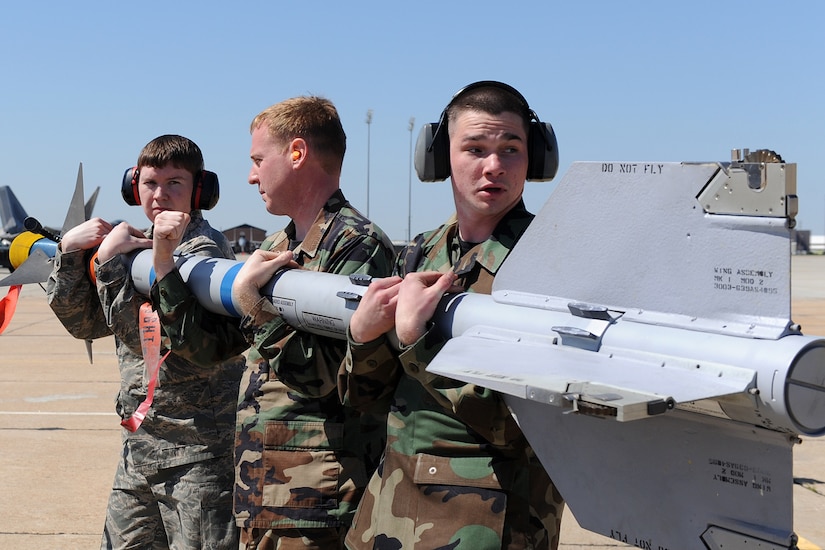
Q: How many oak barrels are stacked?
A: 0